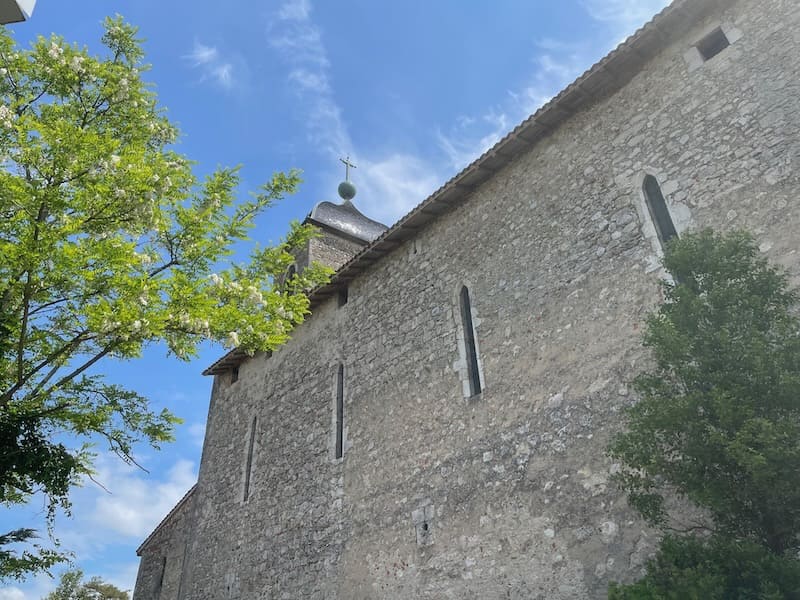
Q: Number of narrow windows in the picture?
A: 4